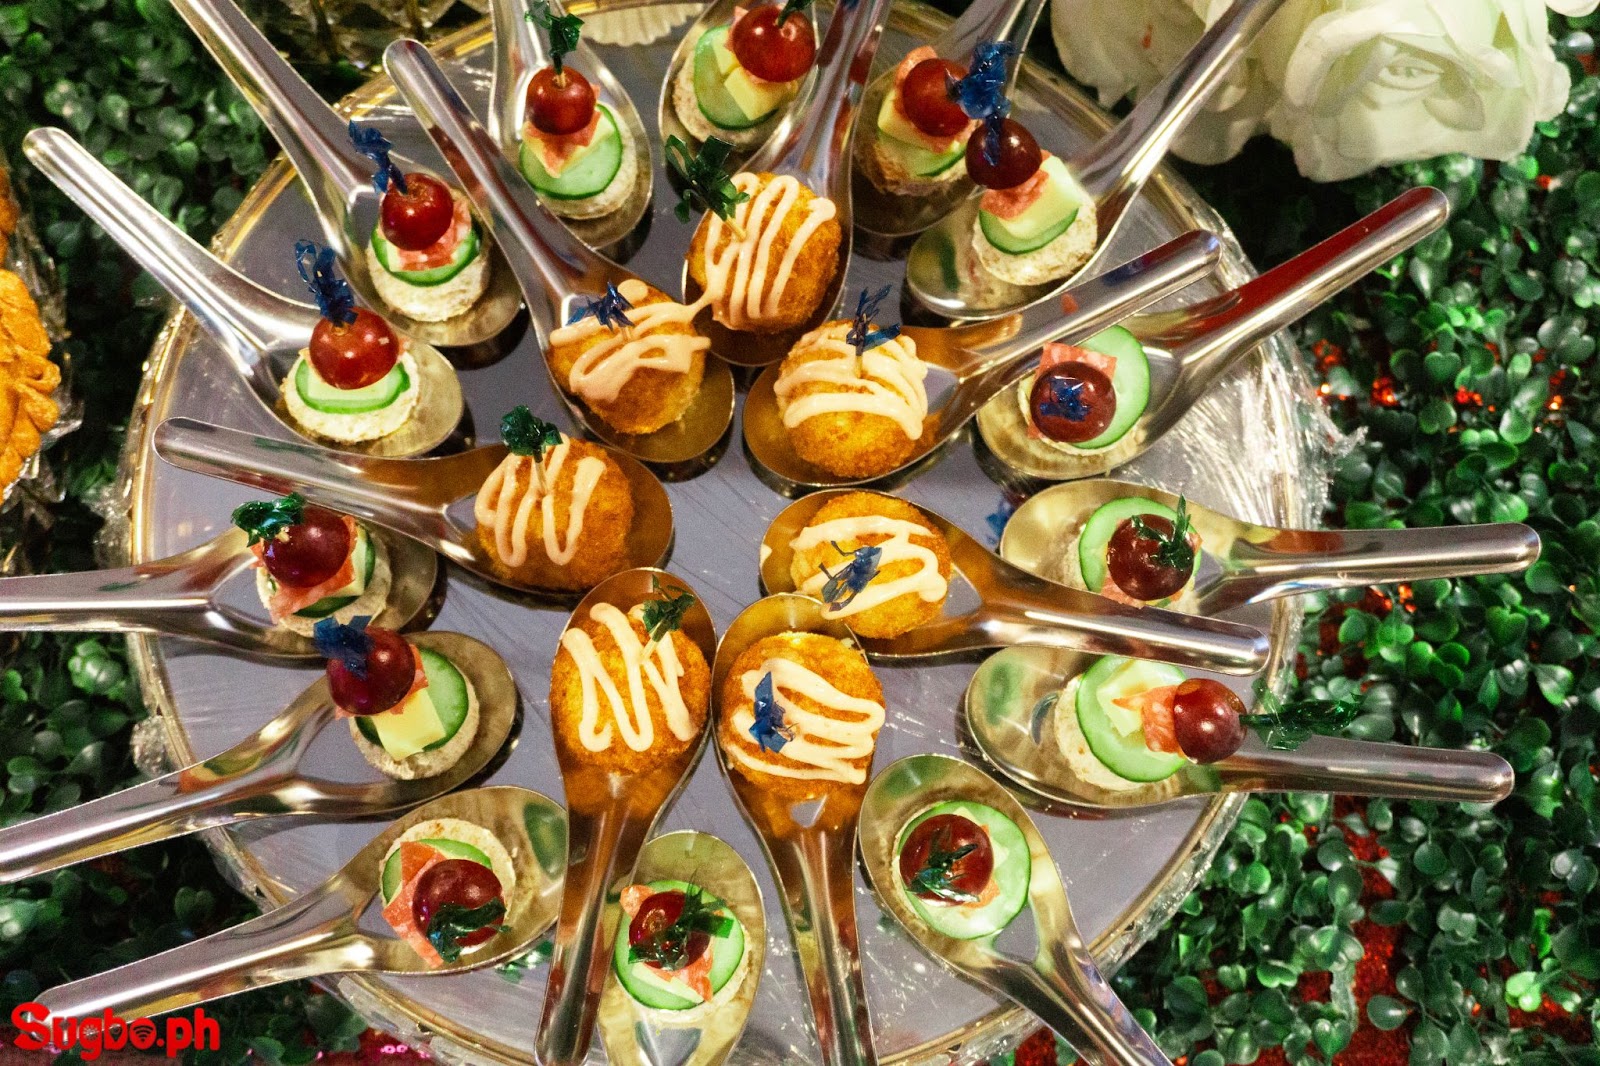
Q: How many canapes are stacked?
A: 14